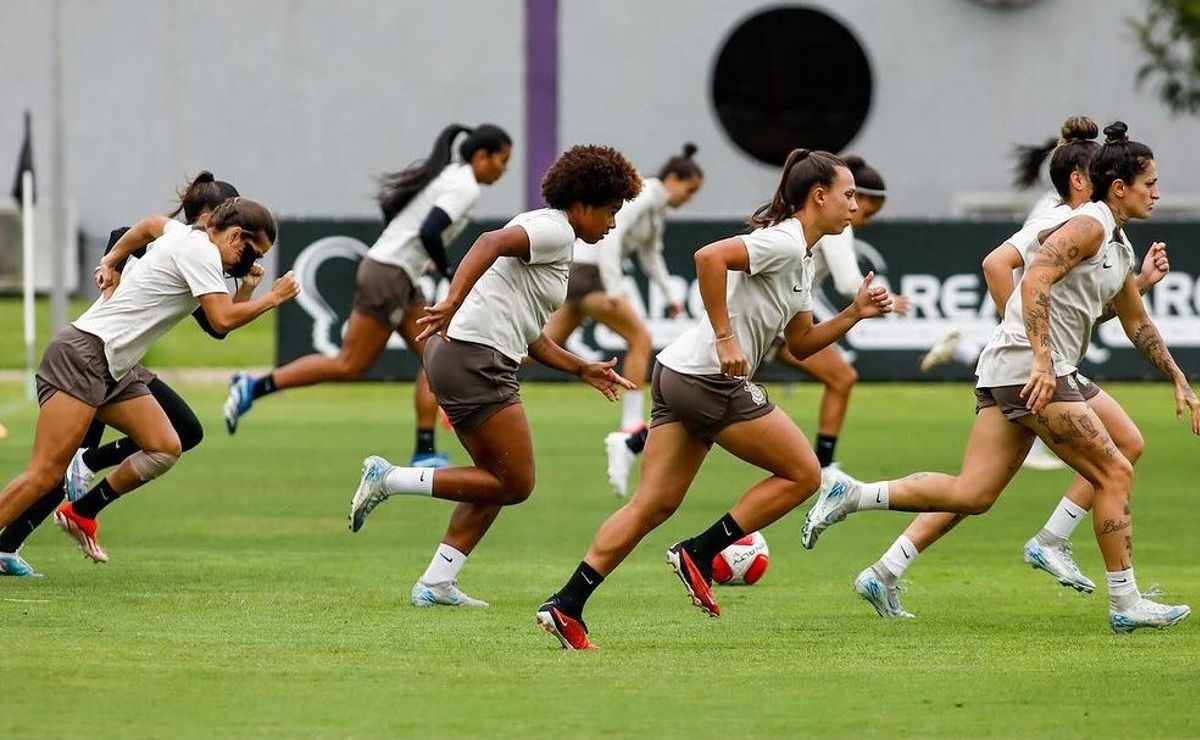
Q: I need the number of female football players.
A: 10